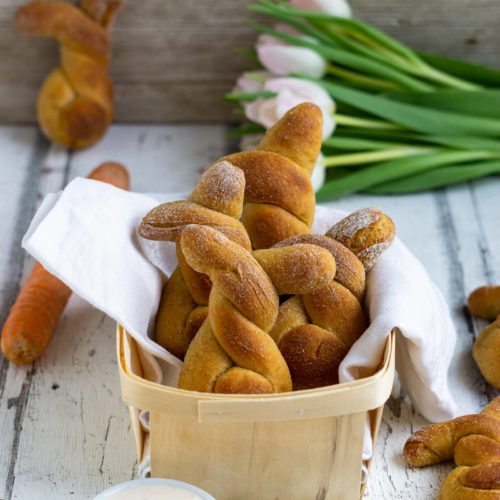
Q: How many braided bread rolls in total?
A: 7